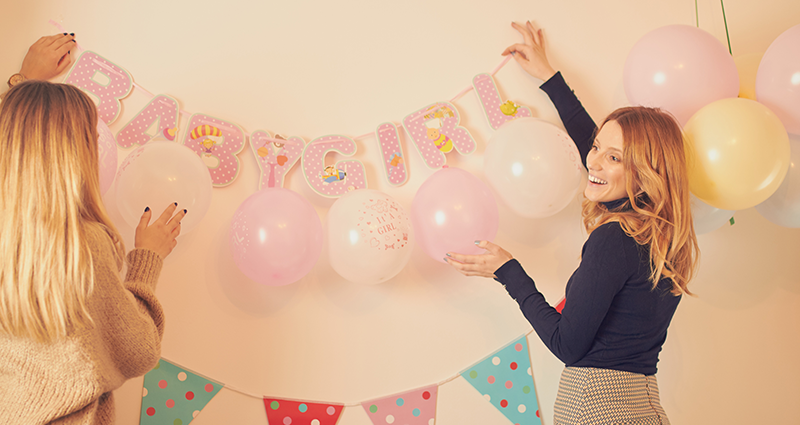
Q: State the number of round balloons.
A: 12